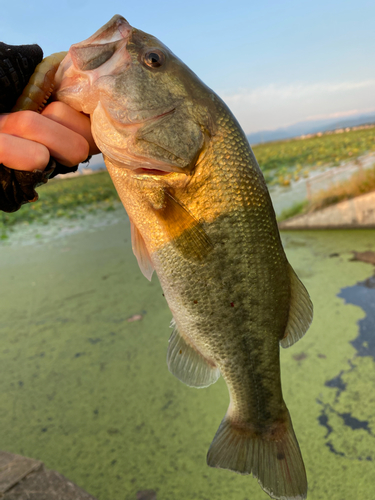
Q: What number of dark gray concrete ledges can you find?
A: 1